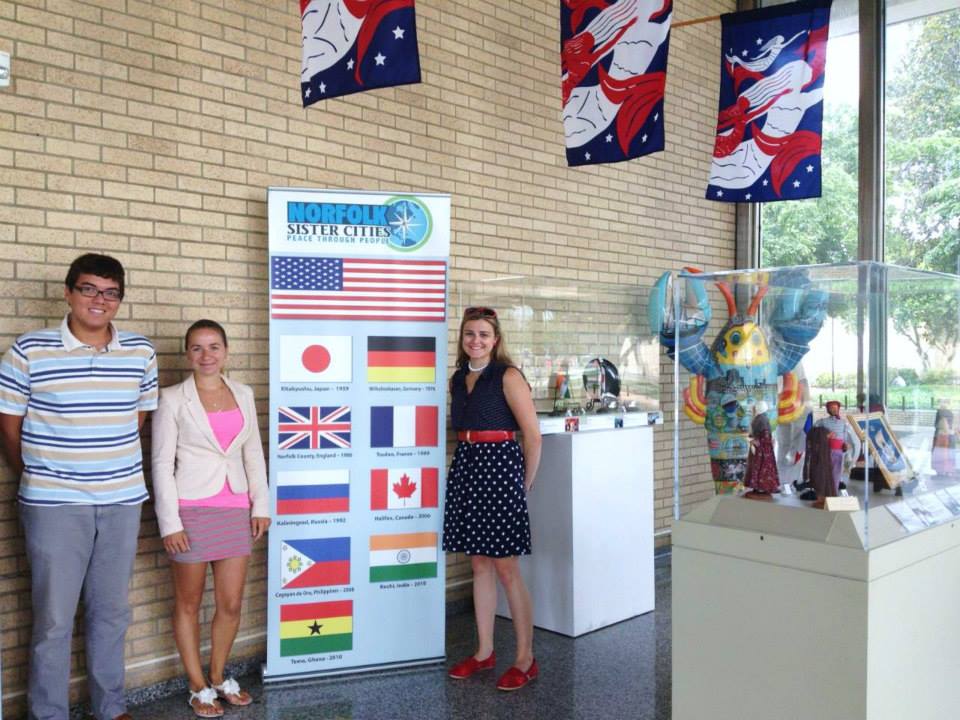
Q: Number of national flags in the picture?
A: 10